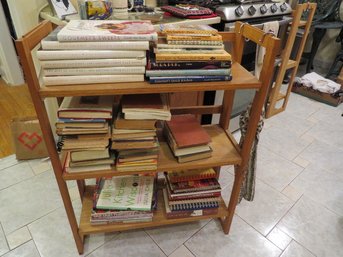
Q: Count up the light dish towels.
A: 1